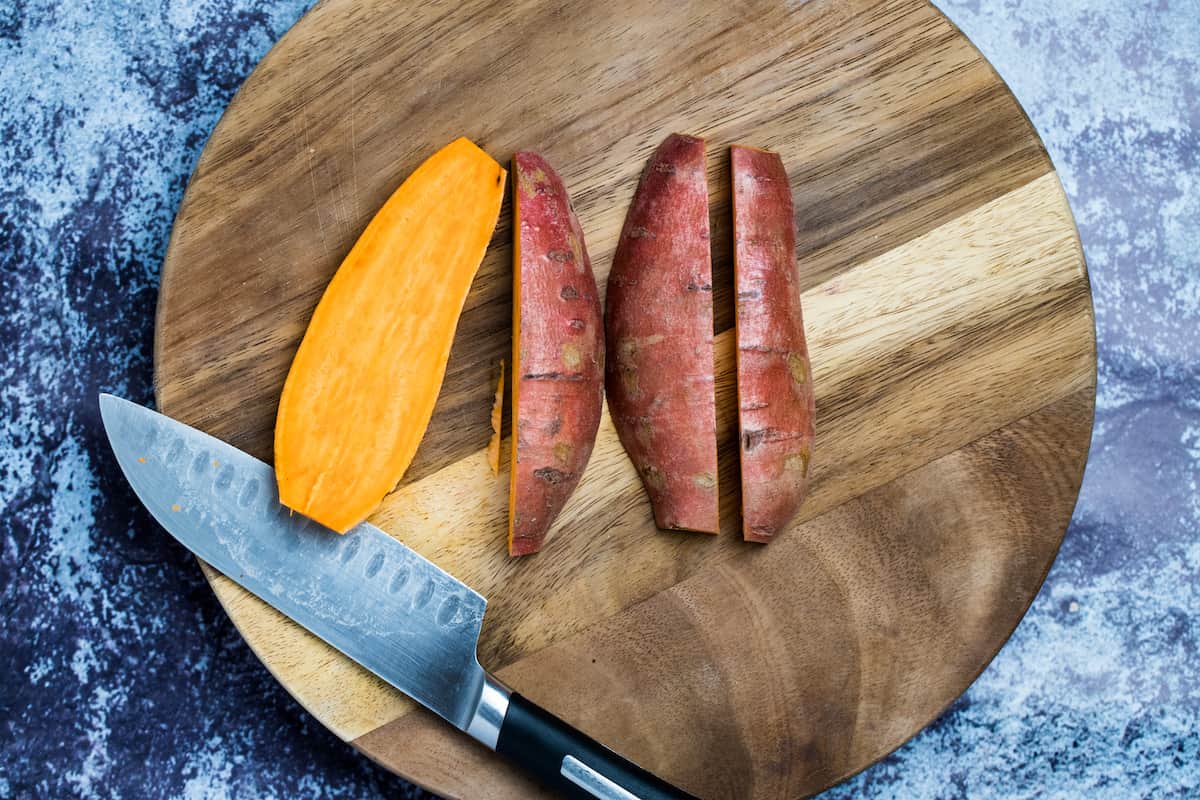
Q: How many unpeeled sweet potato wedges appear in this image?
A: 3